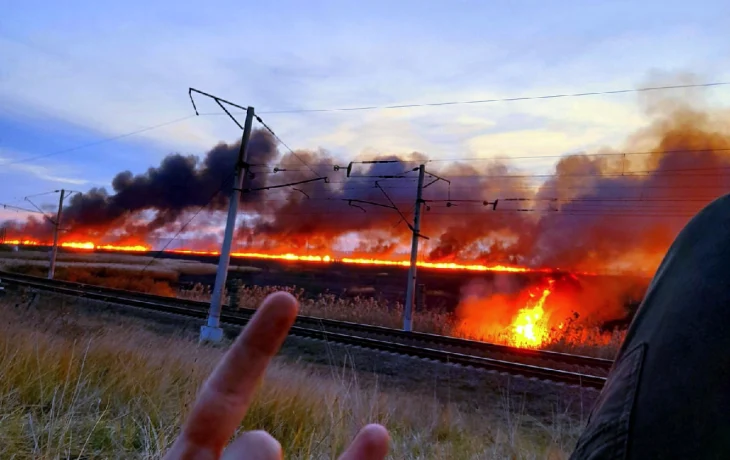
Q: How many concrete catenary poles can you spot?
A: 3